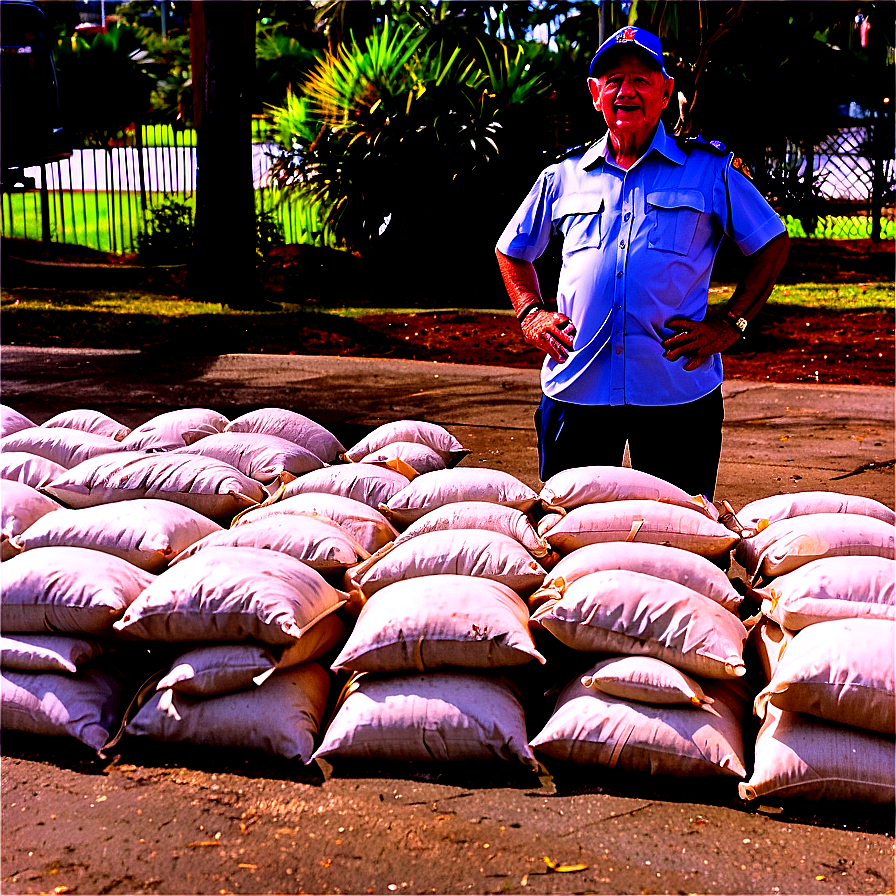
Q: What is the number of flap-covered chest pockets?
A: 2